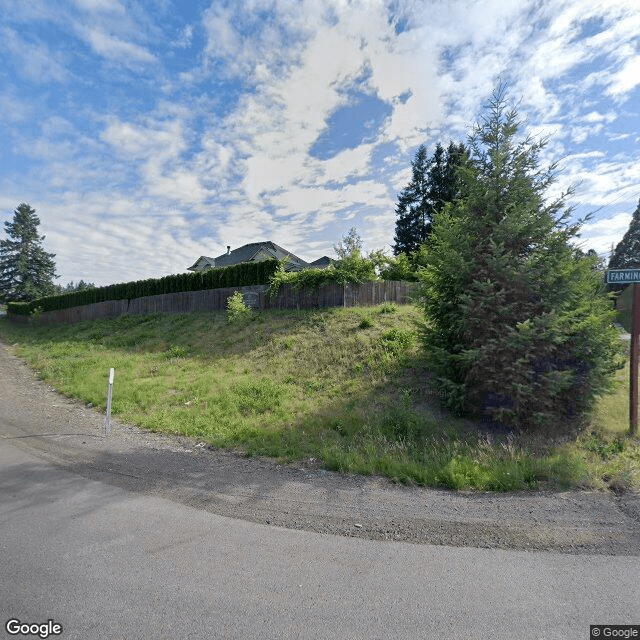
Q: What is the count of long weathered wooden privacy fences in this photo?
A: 1